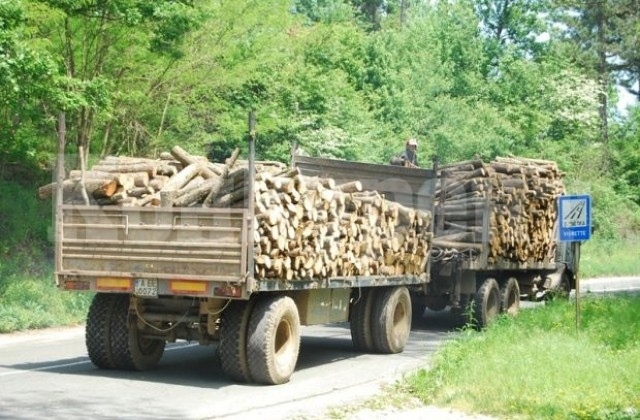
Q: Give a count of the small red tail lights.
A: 2